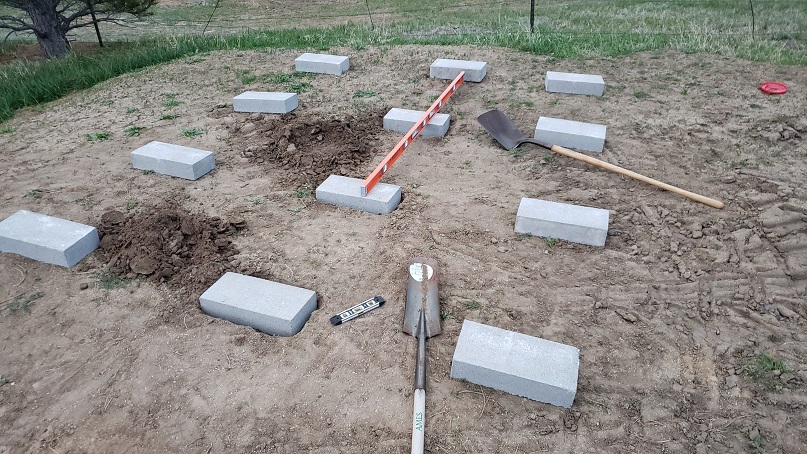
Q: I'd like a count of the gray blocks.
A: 12